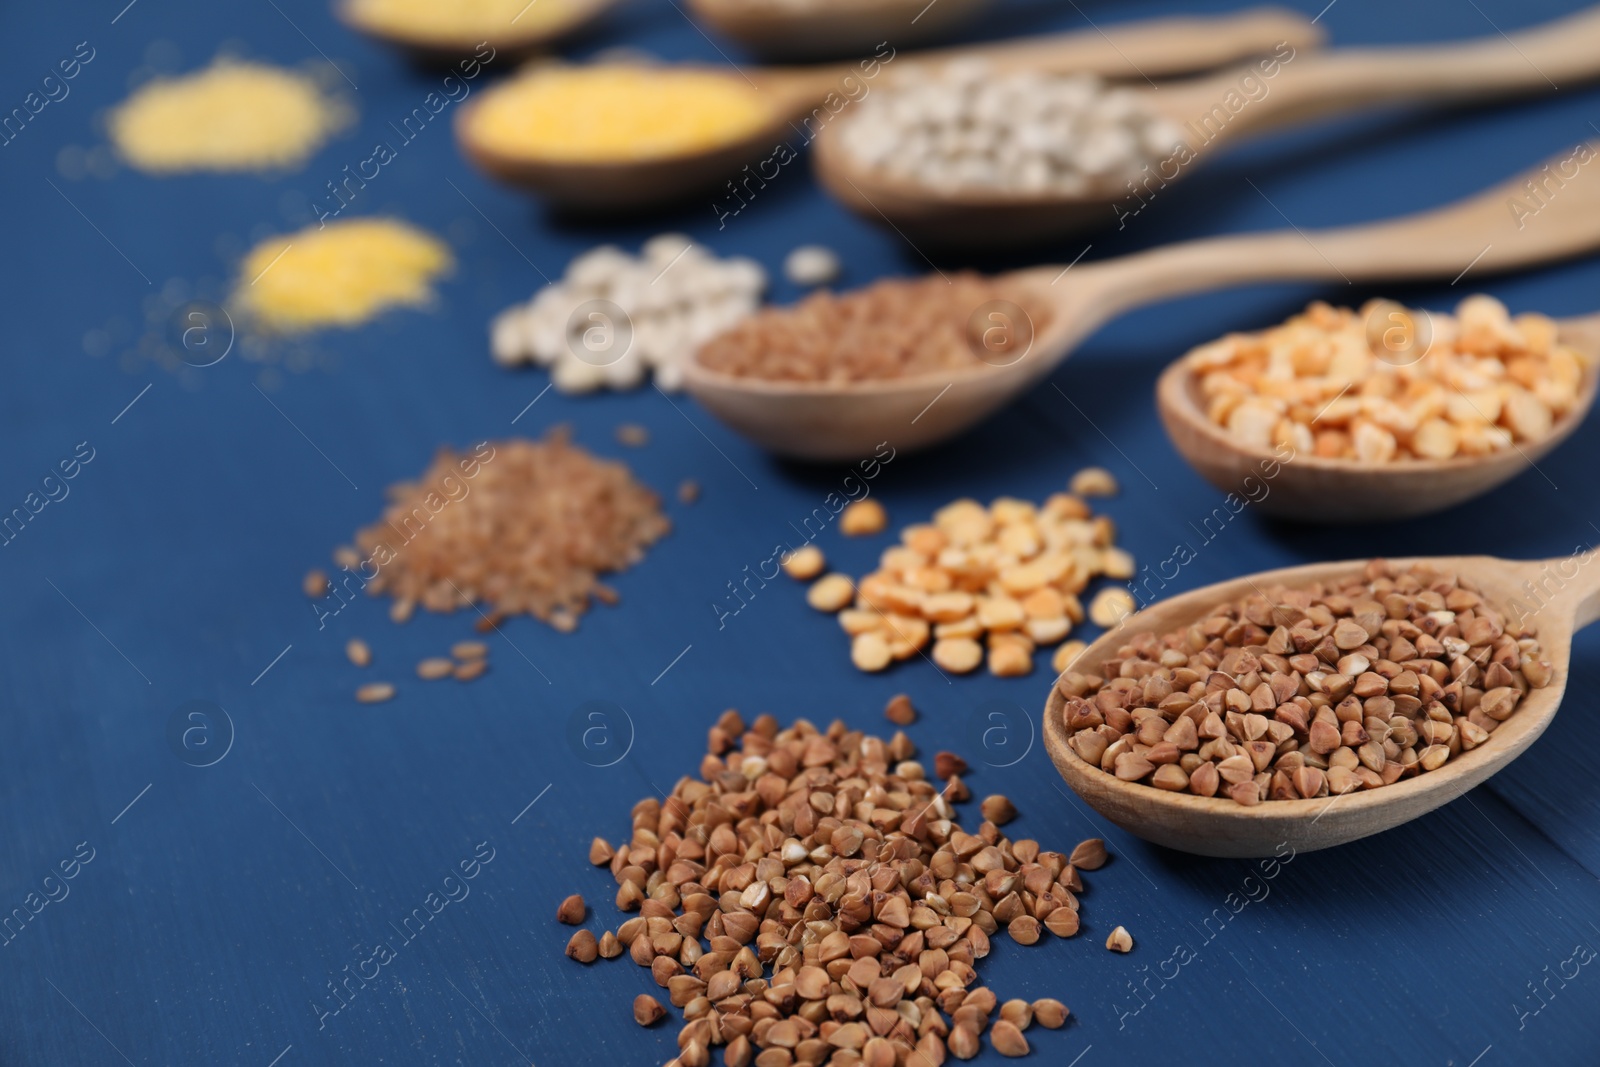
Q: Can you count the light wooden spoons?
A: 7